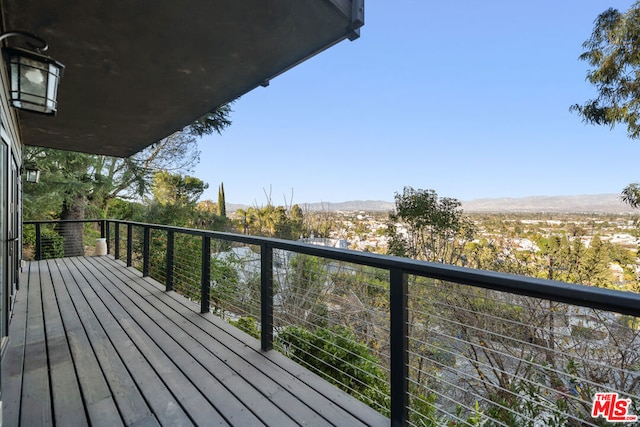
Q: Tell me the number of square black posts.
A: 10